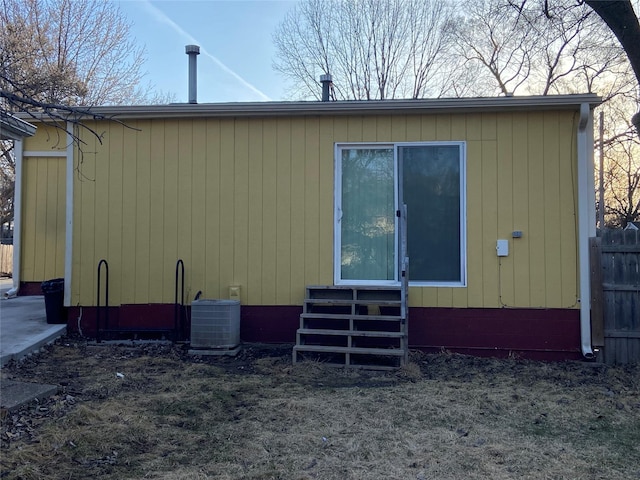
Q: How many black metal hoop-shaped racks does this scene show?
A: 2